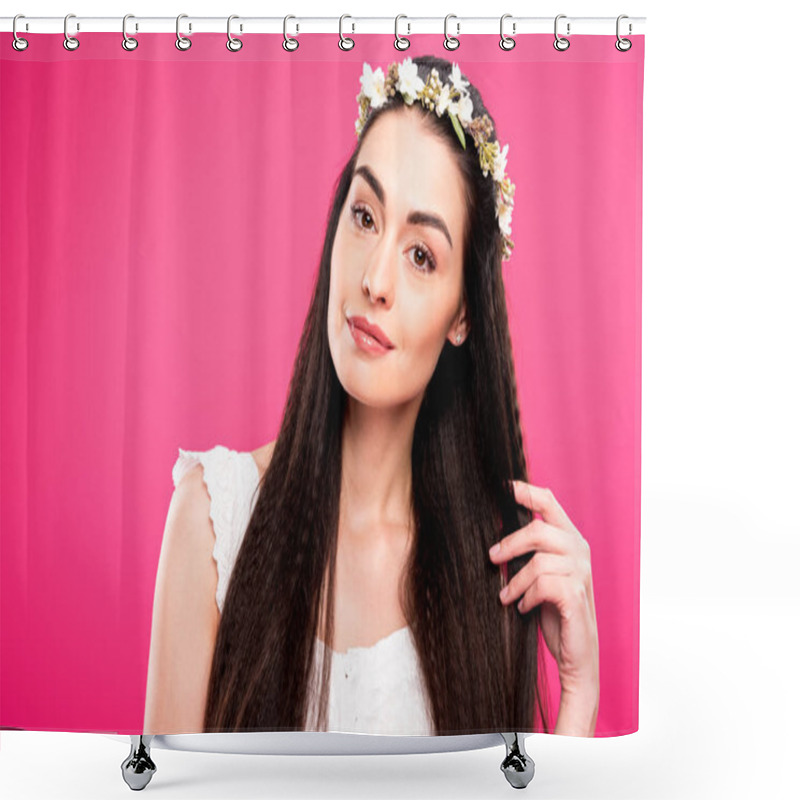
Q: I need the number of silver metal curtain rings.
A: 12